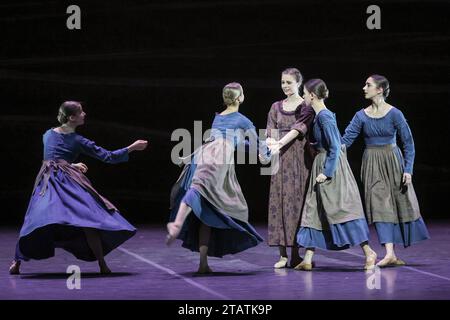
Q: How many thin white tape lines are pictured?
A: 2